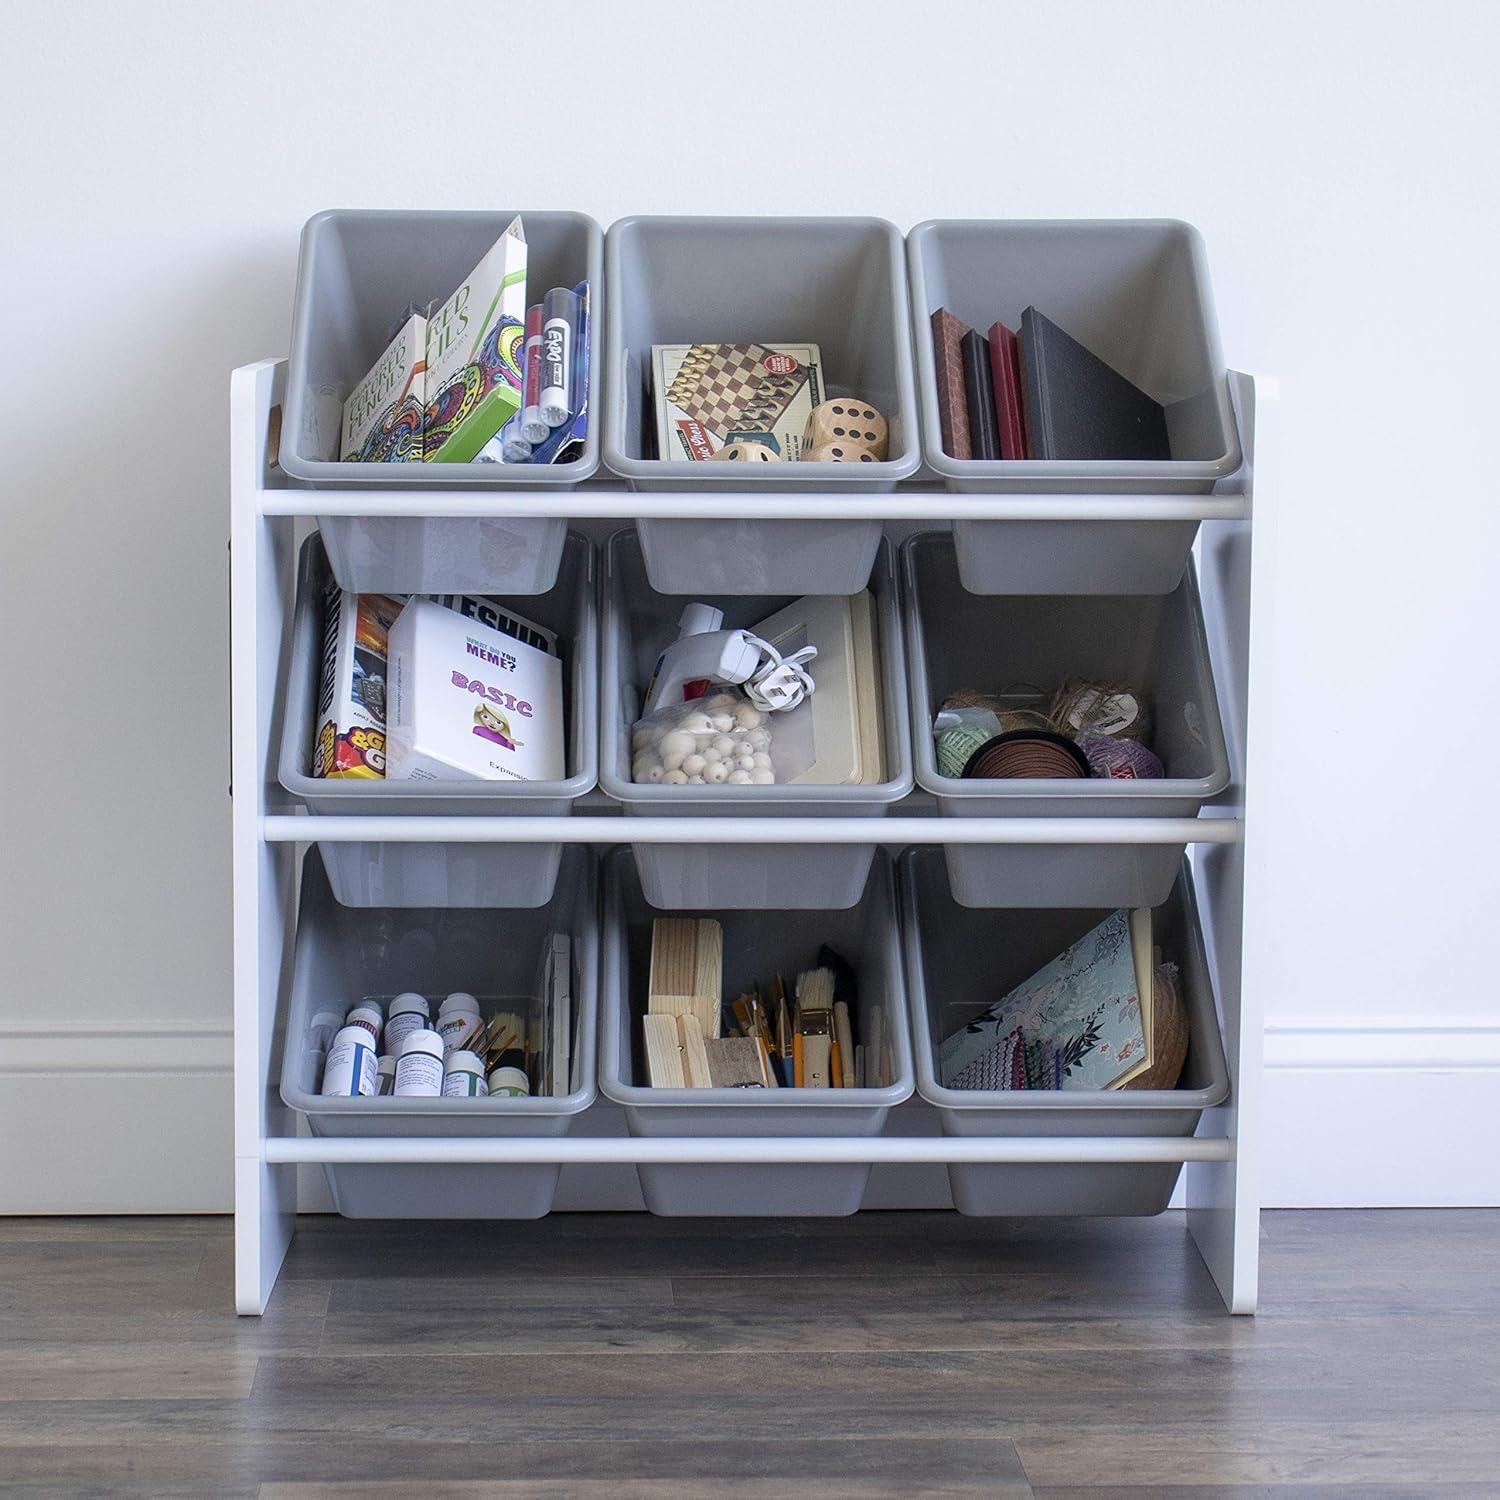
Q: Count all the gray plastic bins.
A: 9